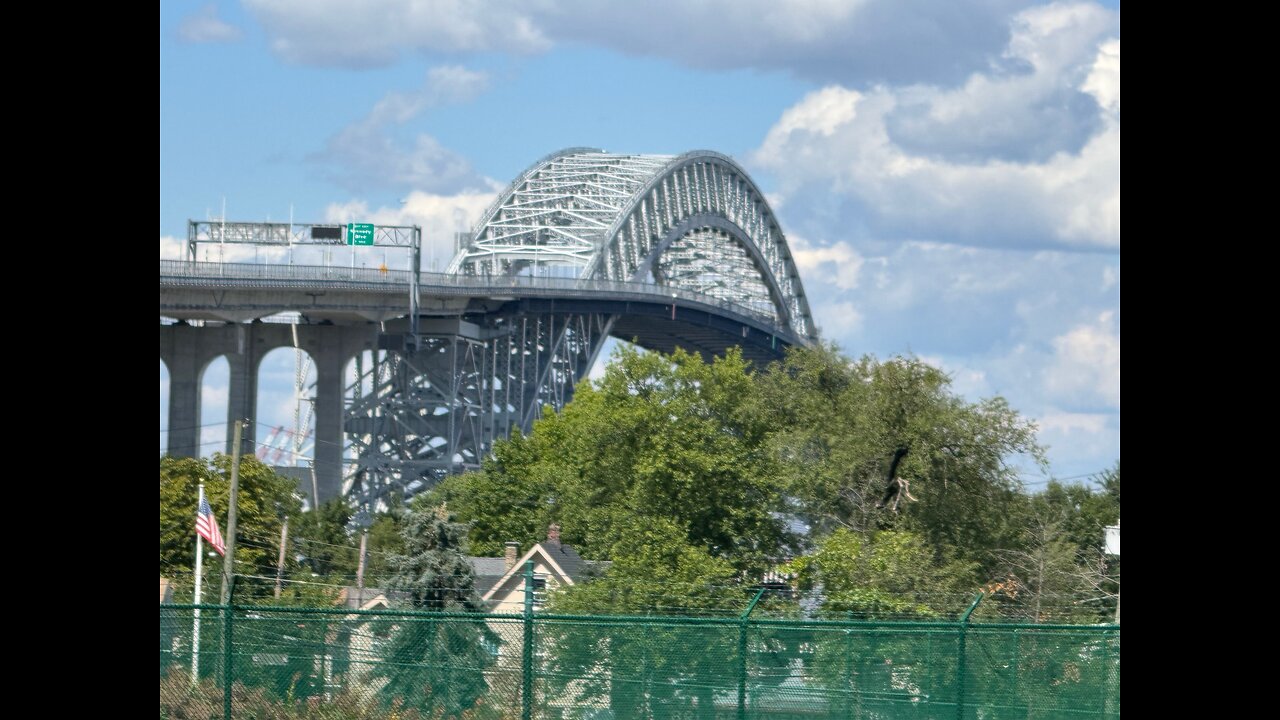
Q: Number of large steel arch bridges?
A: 1